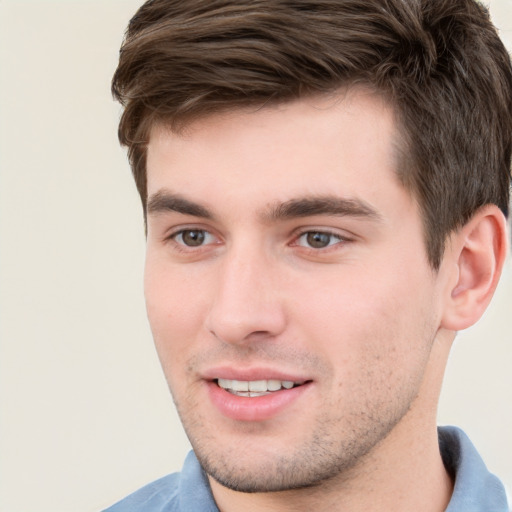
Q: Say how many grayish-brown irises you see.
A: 2